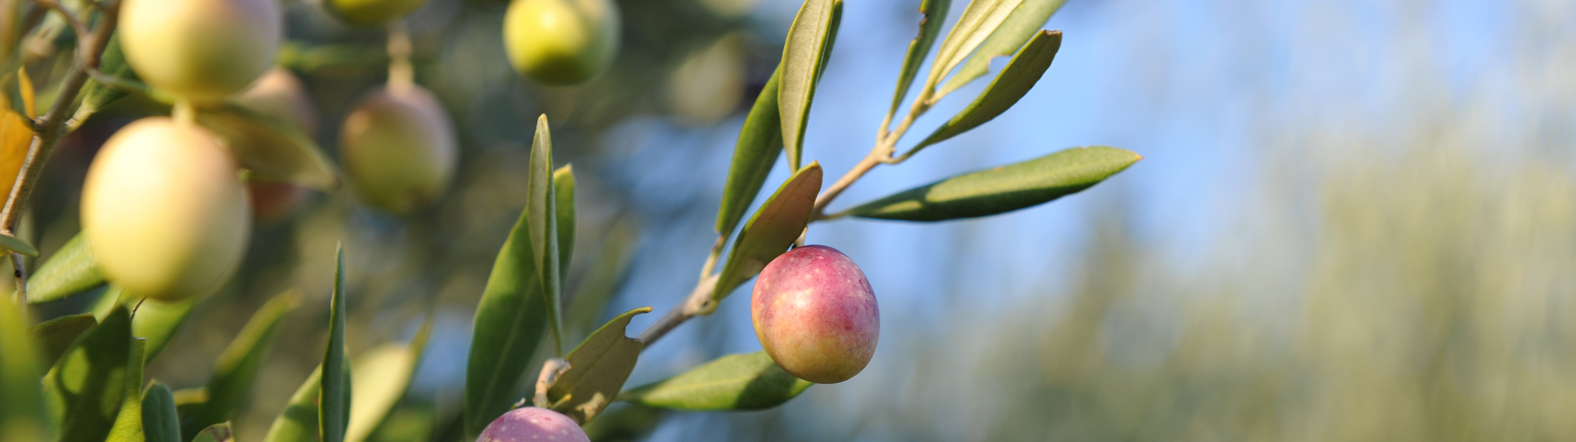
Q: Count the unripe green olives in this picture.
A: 5